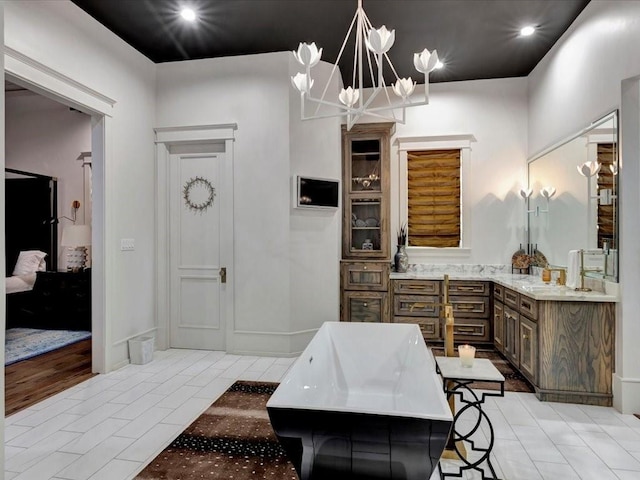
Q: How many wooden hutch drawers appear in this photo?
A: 2